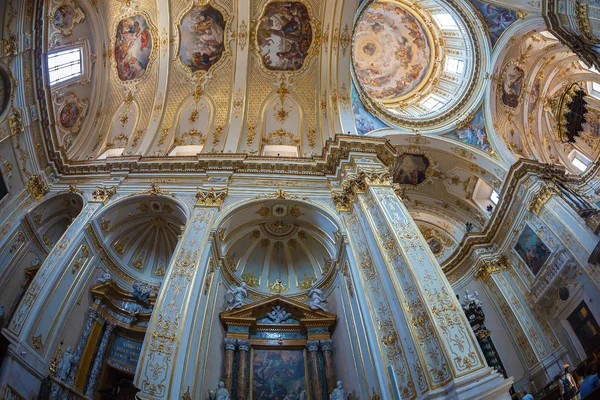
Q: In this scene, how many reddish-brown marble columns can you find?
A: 4